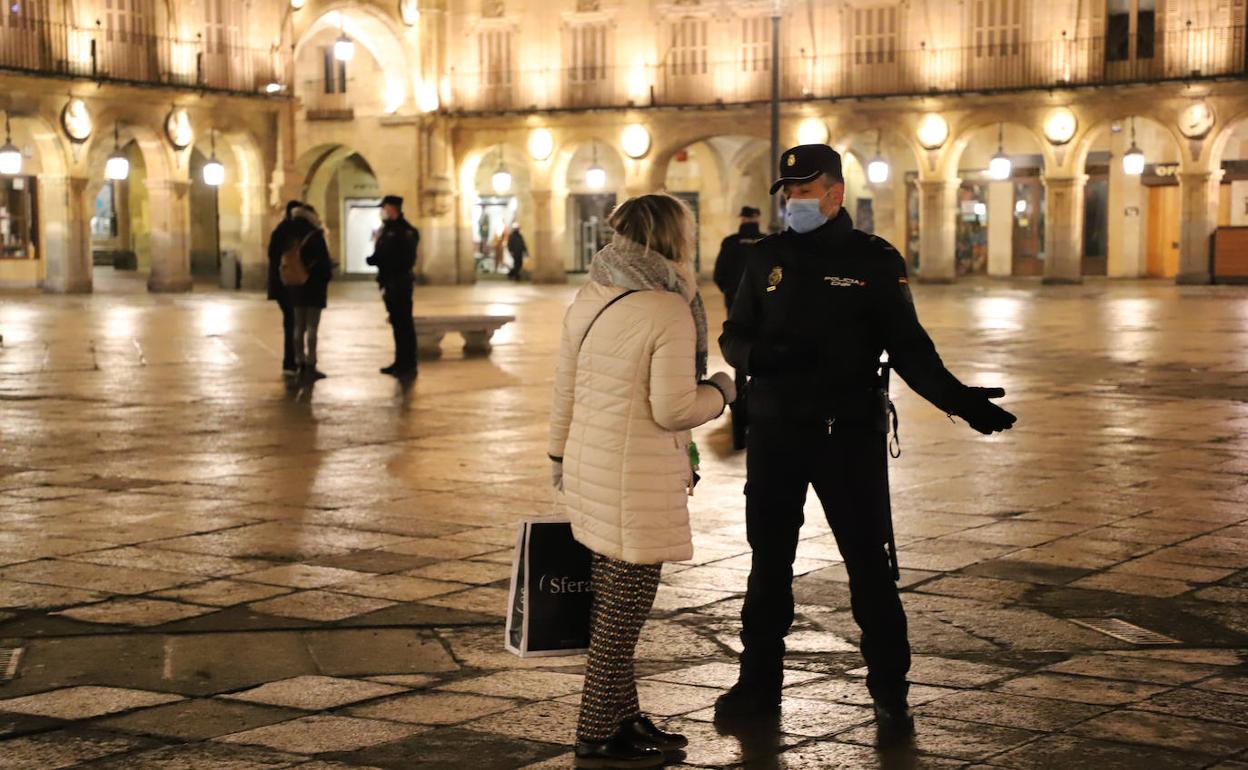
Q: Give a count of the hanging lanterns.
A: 9